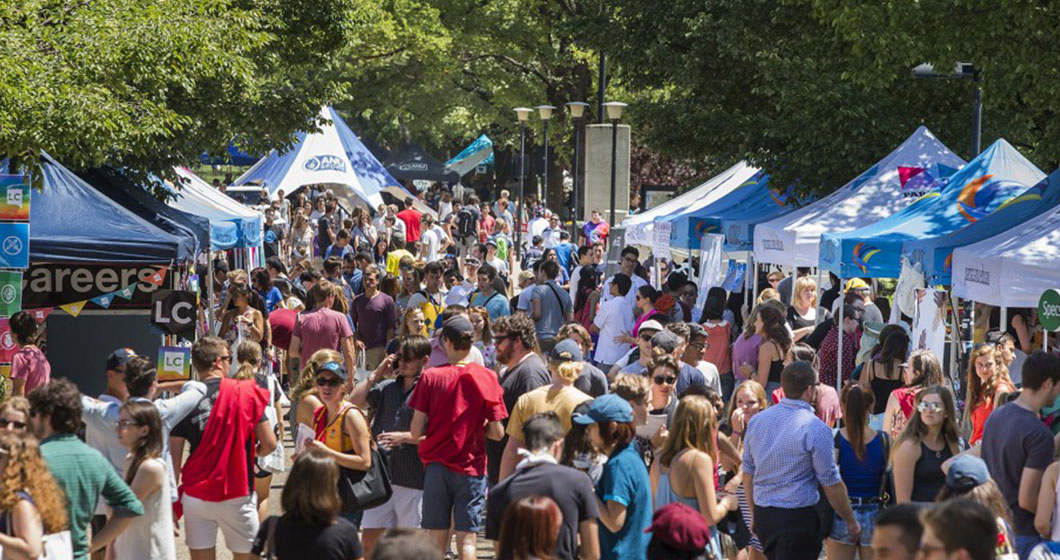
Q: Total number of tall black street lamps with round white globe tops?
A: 4